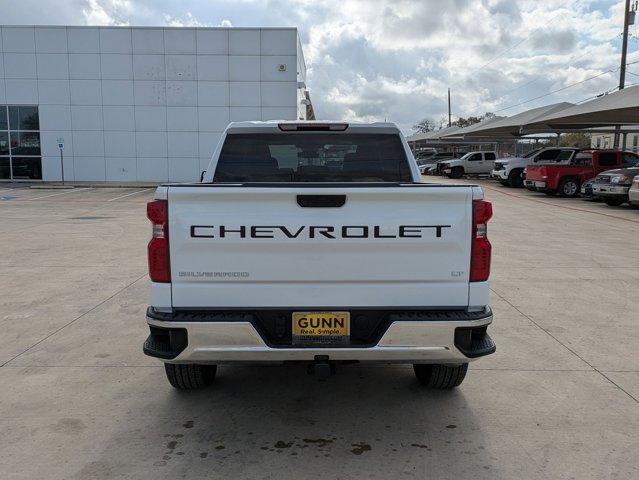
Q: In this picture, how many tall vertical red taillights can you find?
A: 2